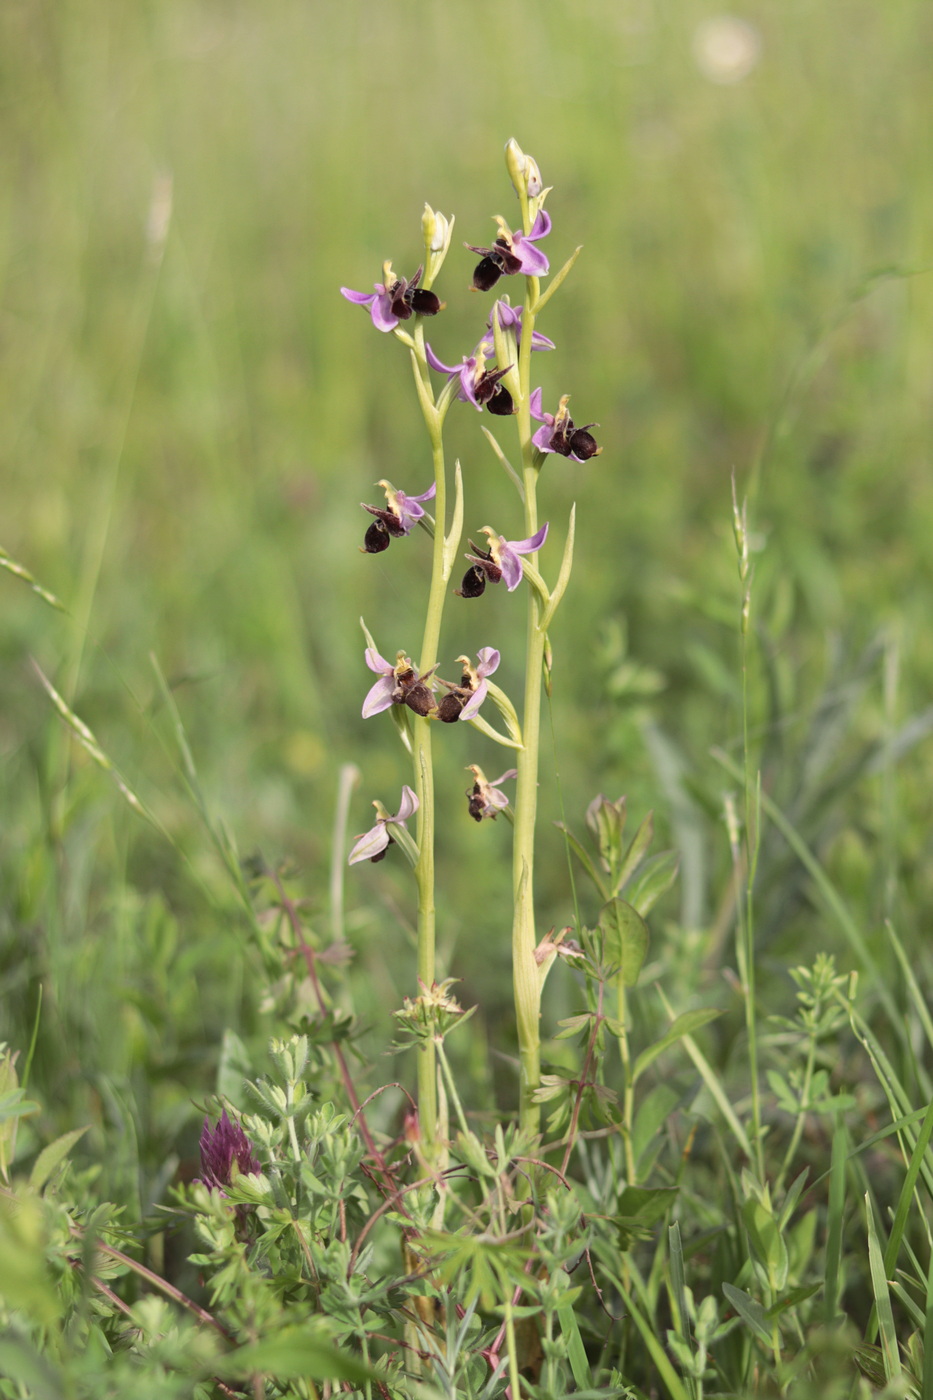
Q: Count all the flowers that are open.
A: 11